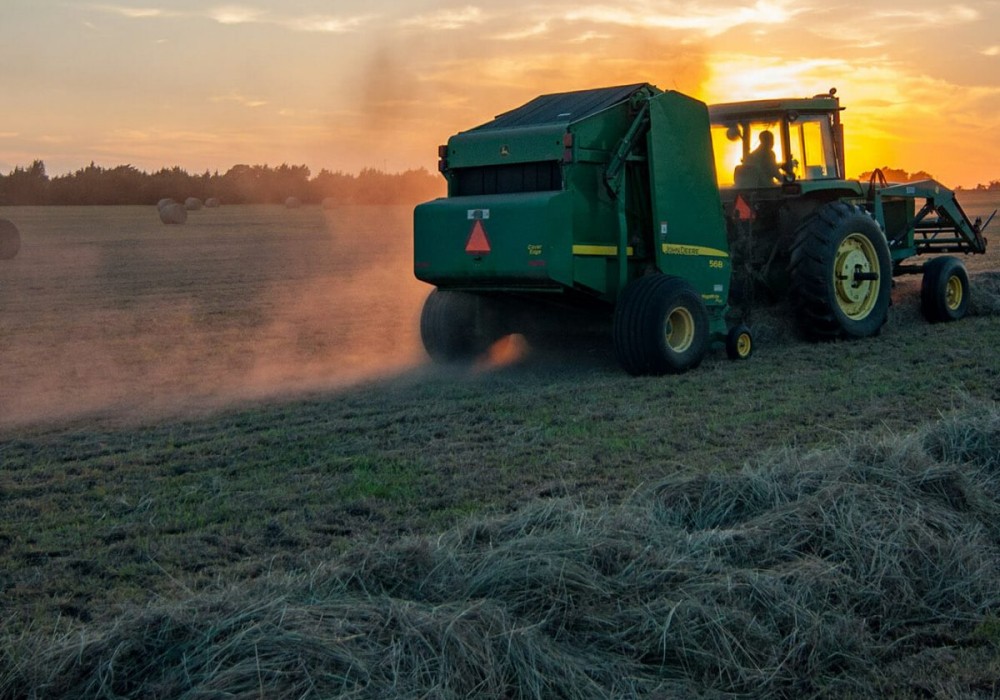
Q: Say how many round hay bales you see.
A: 7